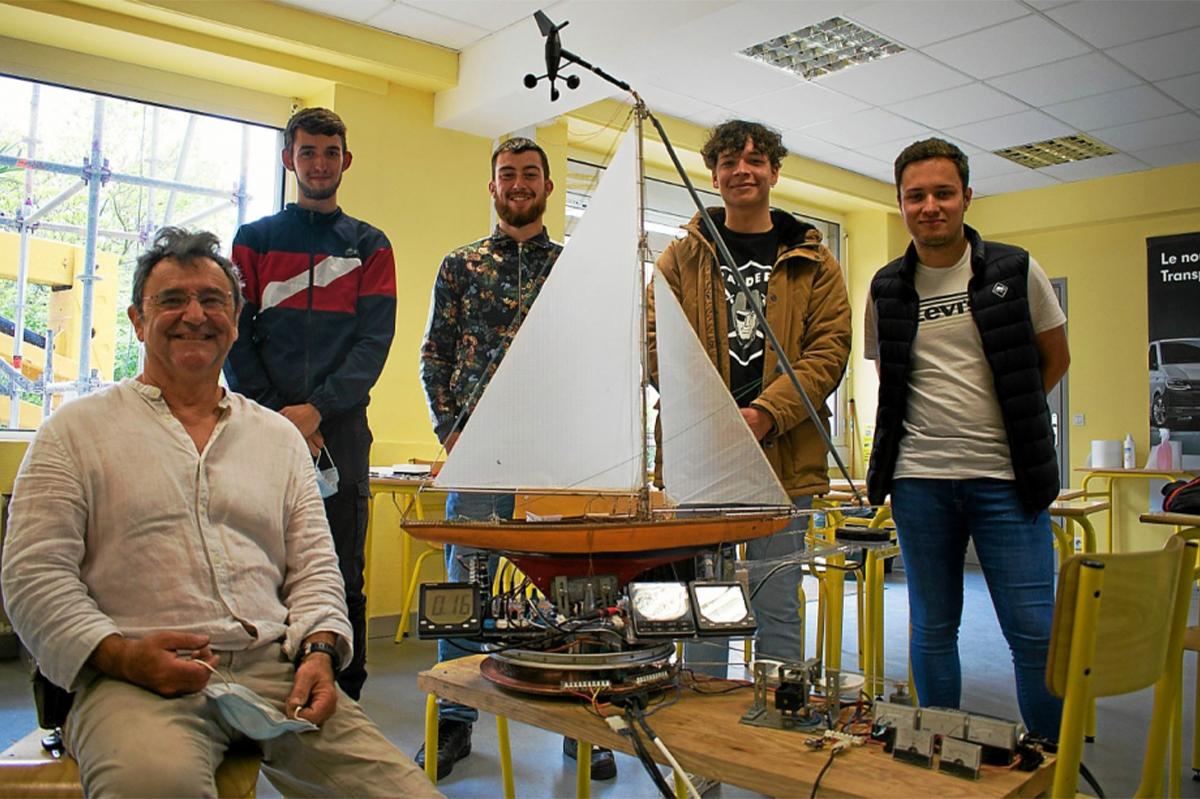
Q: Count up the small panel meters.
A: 5